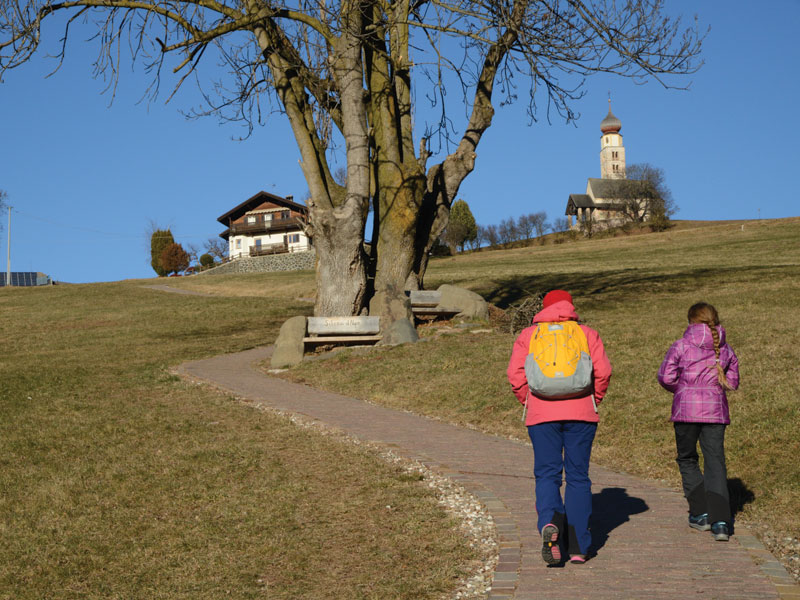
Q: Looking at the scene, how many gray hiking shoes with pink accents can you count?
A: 2